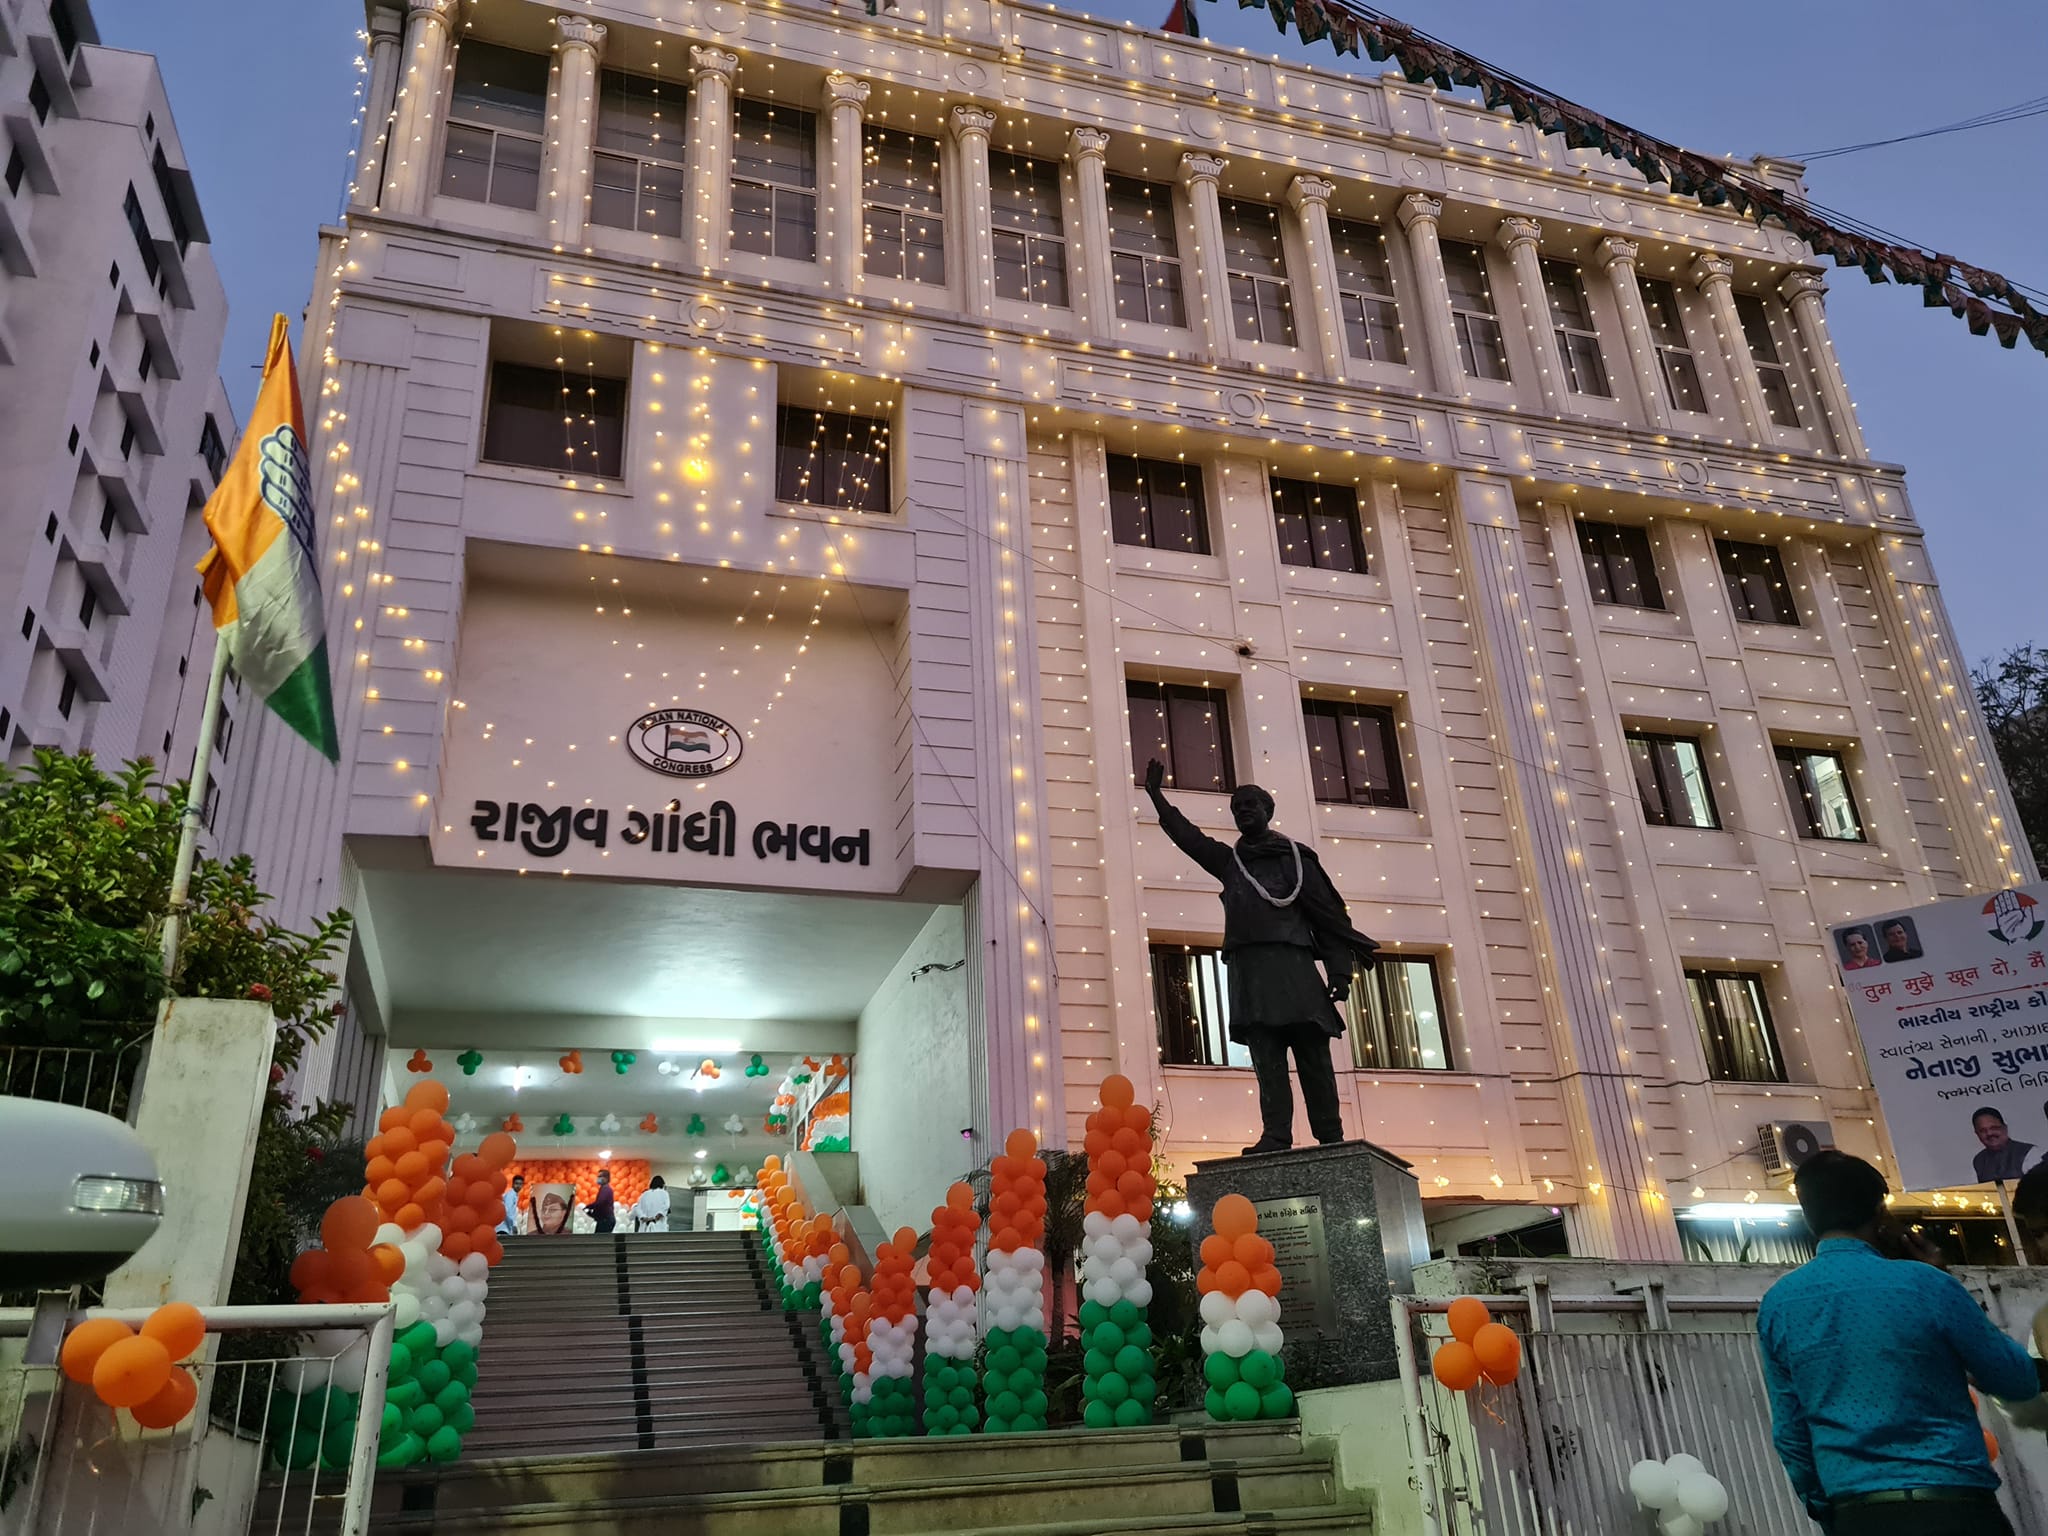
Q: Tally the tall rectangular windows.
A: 12